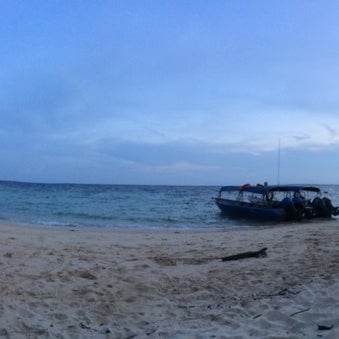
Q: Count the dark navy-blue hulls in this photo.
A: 1